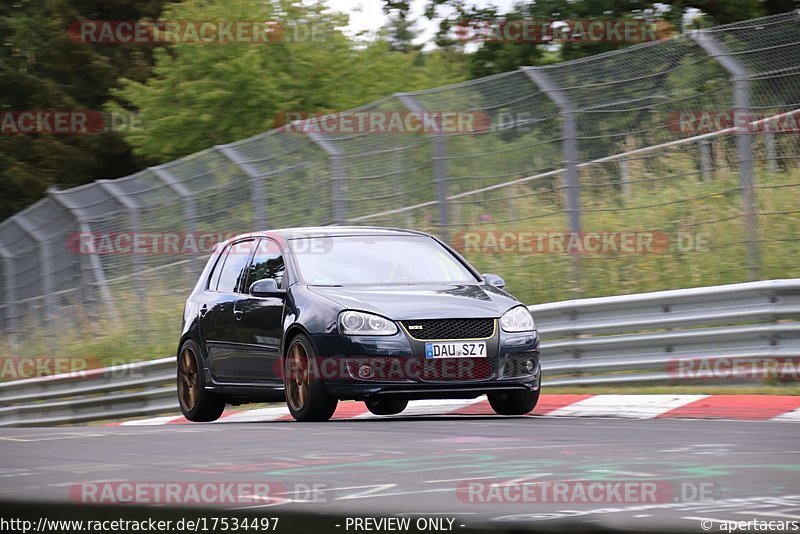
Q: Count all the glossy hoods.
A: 1